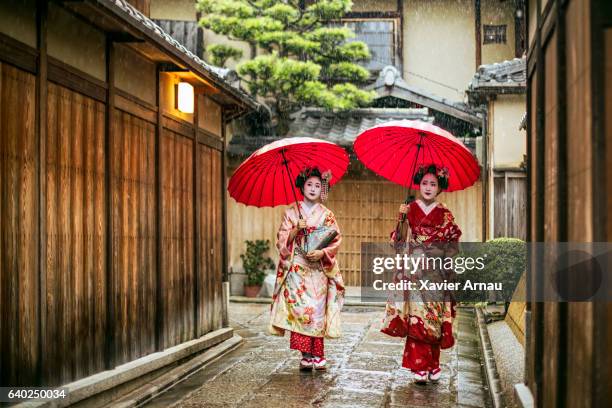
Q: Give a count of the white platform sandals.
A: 4